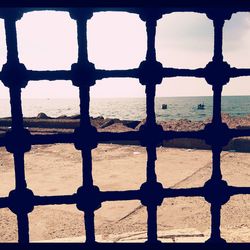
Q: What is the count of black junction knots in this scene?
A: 12